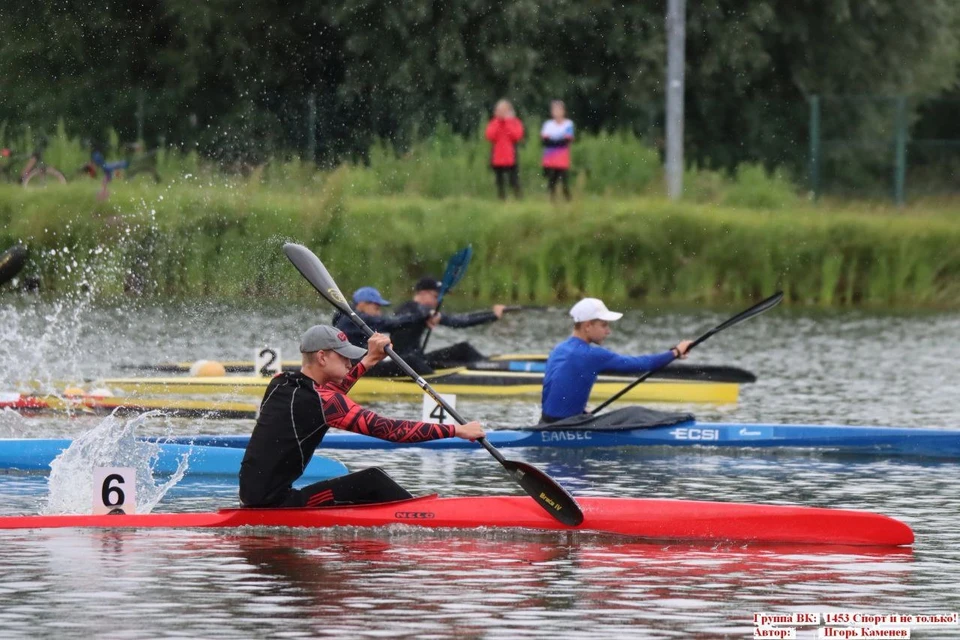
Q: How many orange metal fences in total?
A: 0